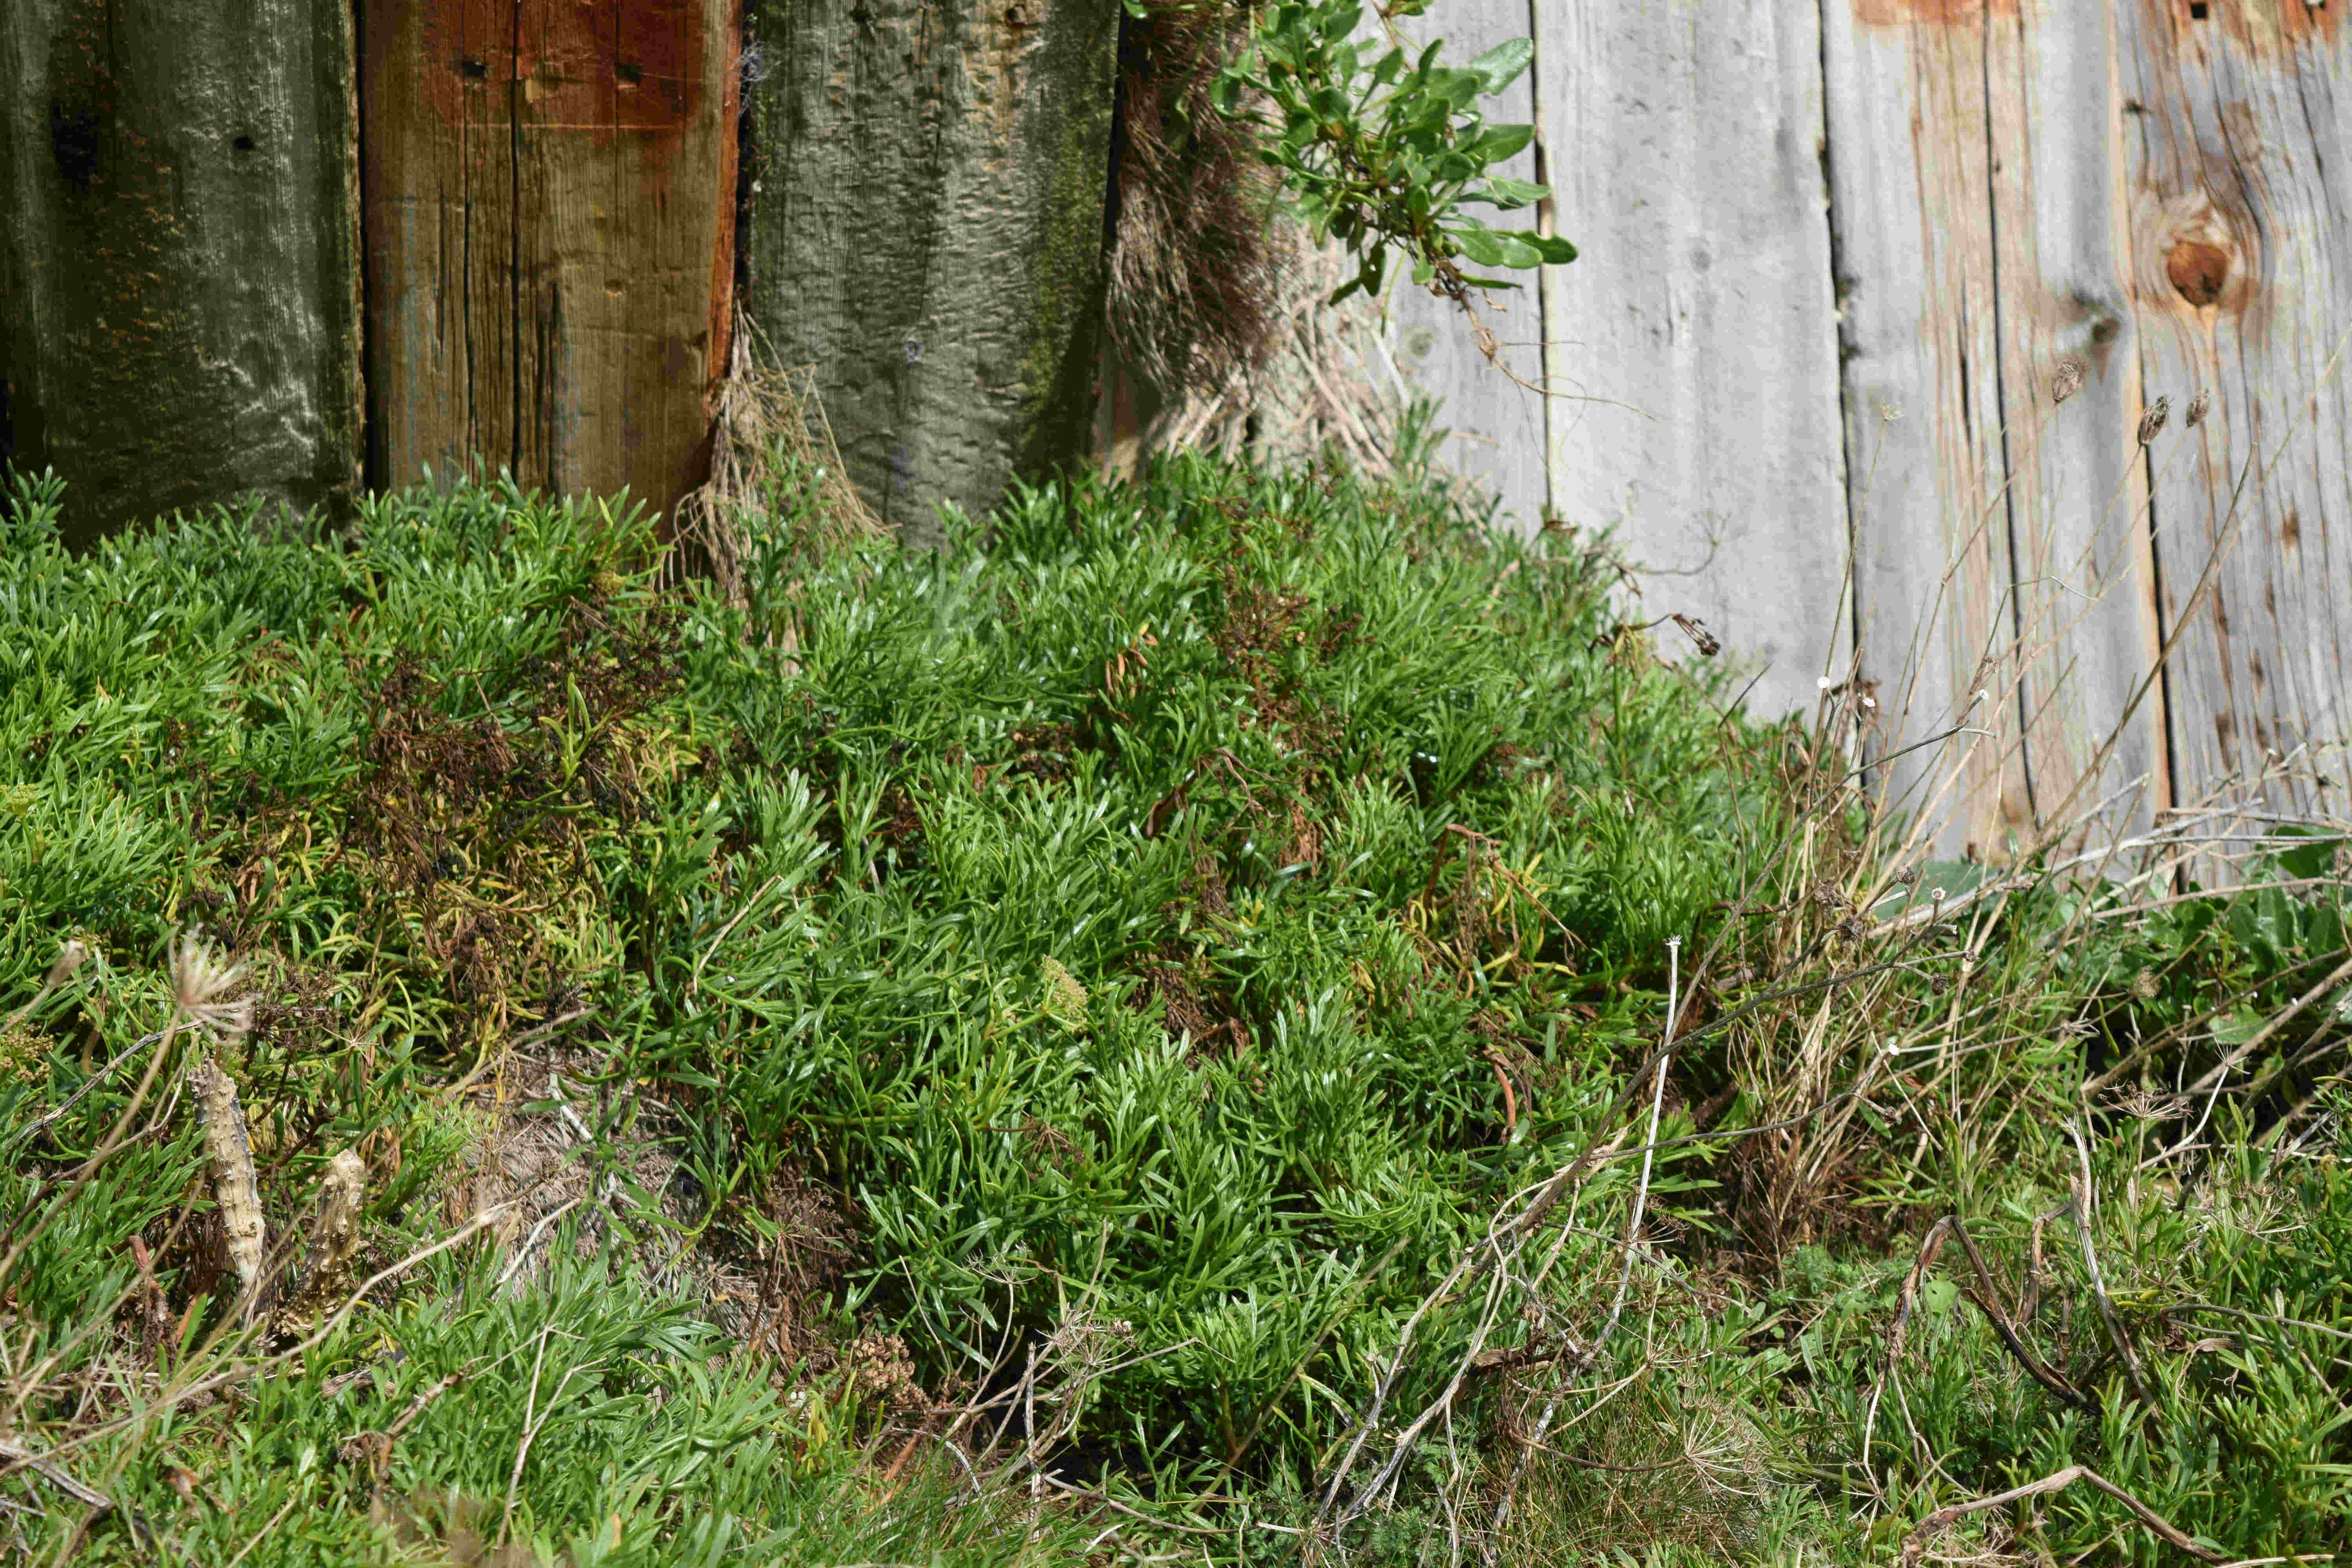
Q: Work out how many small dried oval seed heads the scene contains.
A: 3